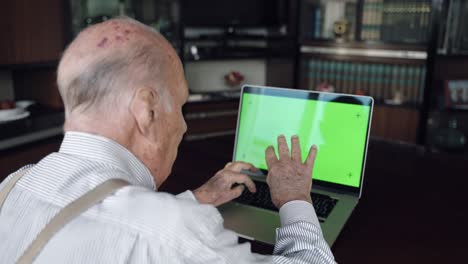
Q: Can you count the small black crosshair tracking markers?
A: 4